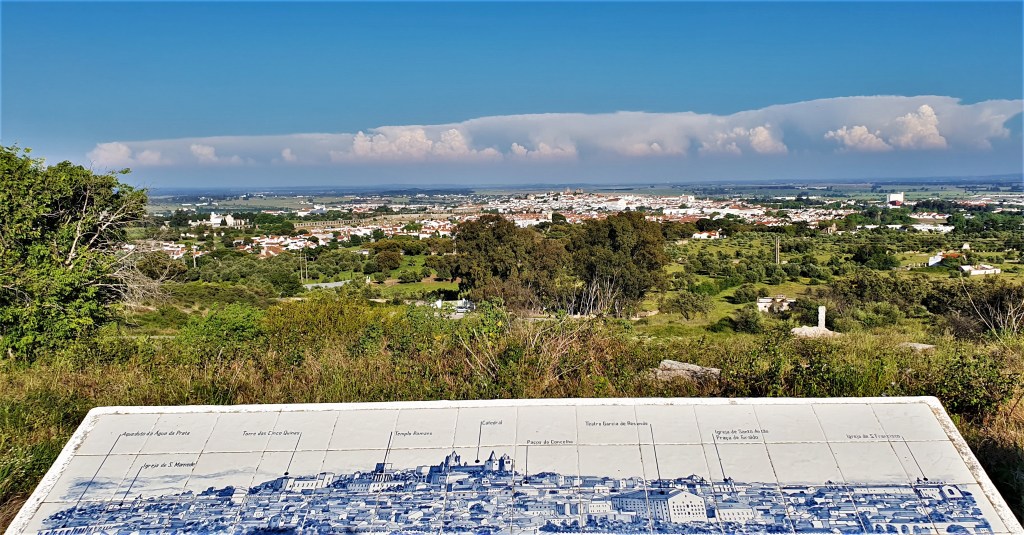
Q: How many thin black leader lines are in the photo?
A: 9